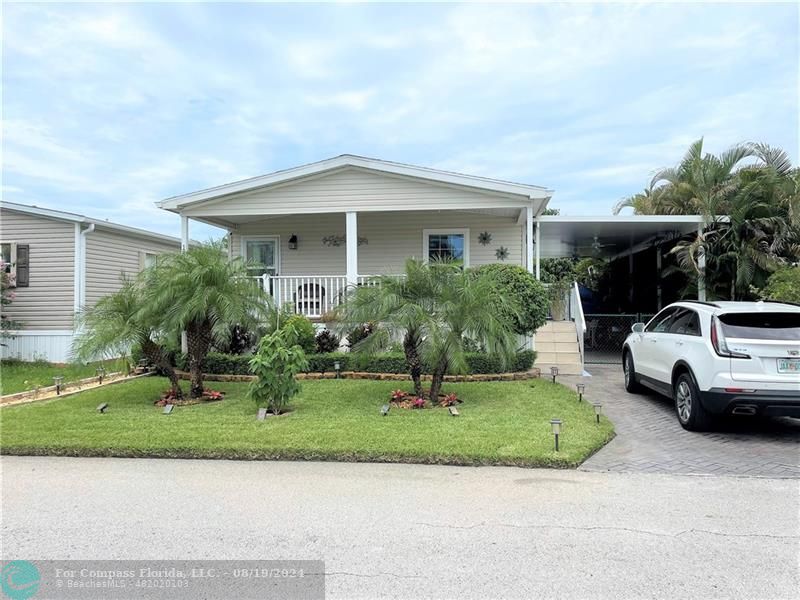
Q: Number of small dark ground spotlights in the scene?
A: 5